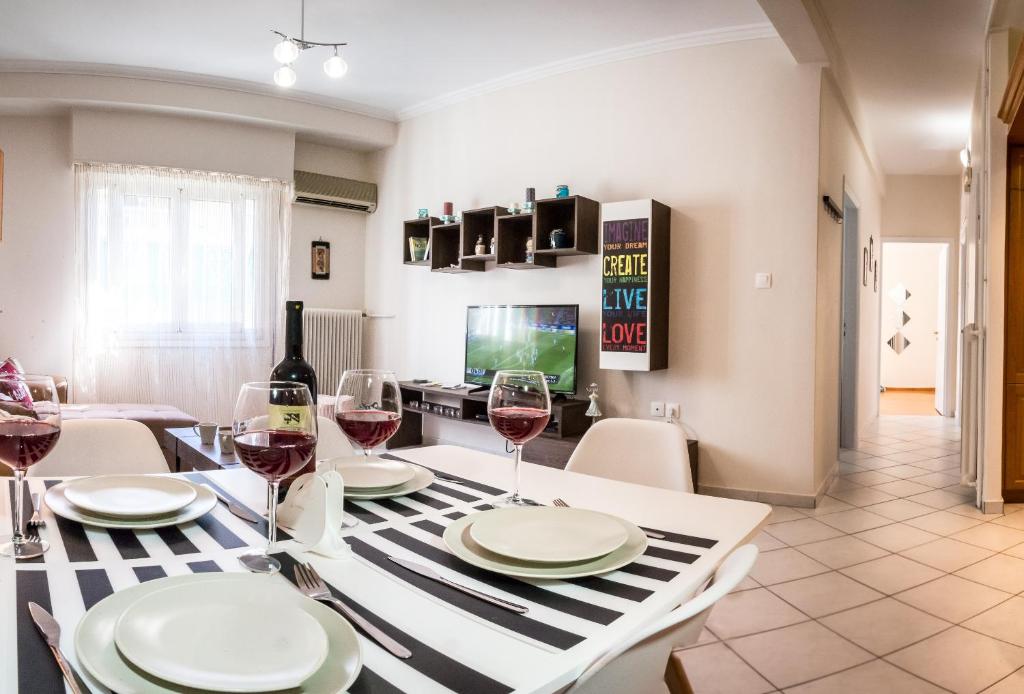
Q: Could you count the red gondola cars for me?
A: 0